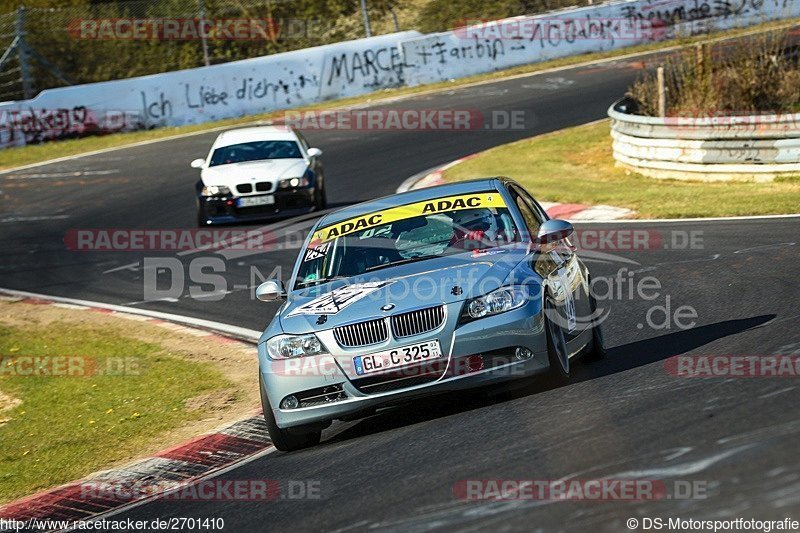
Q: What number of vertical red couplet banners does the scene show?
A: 0